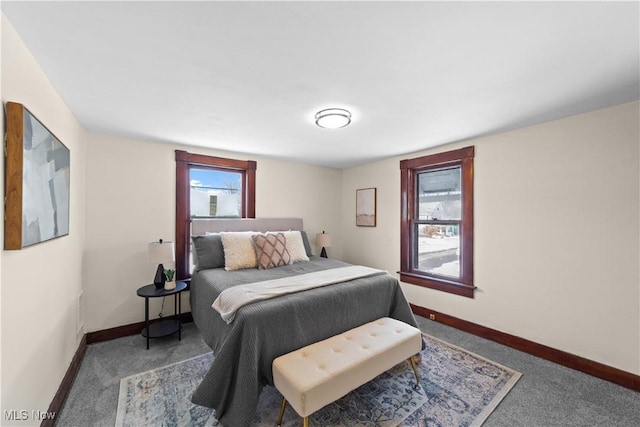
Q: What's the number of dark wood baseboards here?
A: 3